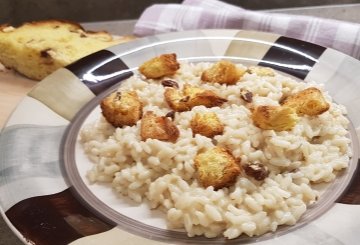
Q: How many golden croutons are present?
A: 9